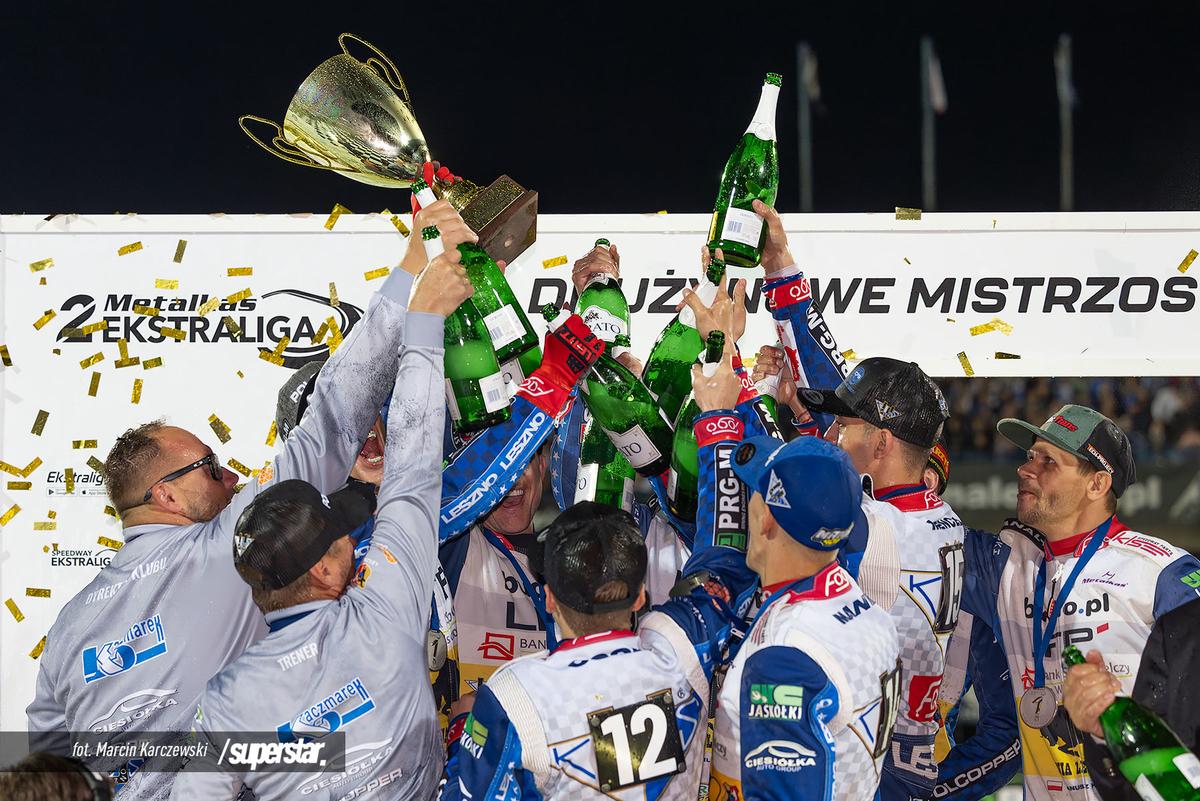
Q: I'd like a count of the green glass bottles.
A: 11